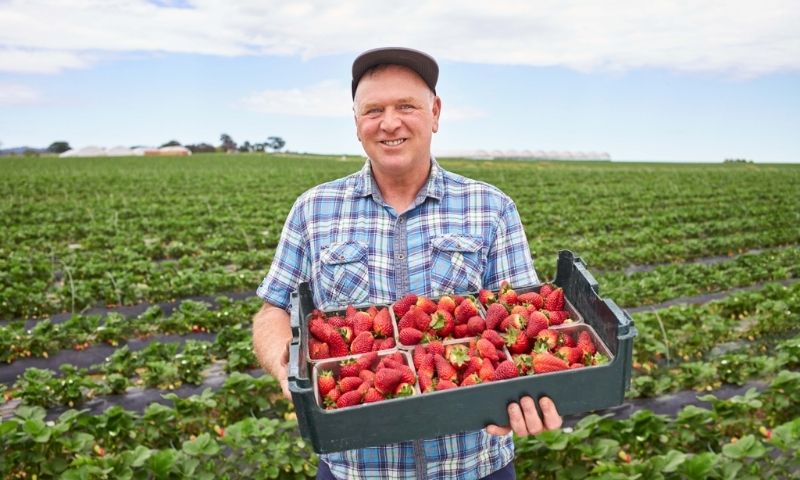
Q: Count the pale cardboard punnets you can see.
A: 6